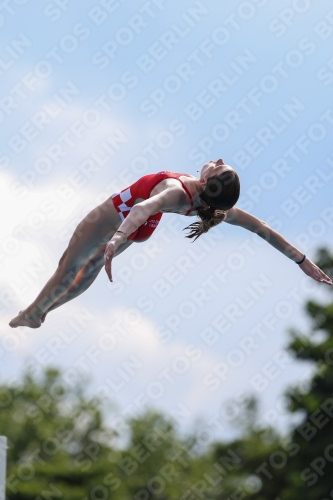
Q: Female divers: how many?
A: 1